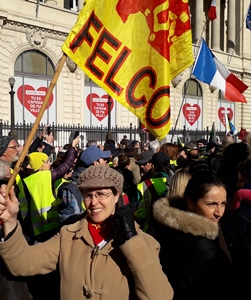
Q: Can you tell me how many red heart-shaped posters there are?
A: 4